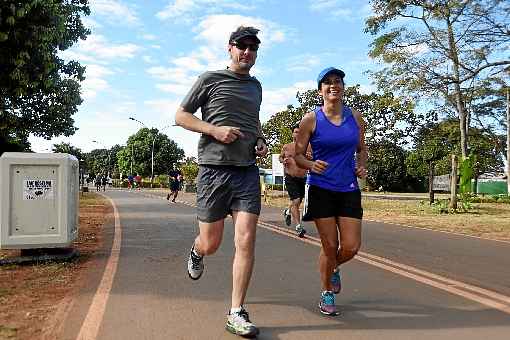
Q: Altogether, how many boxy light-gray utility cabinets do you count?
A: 1